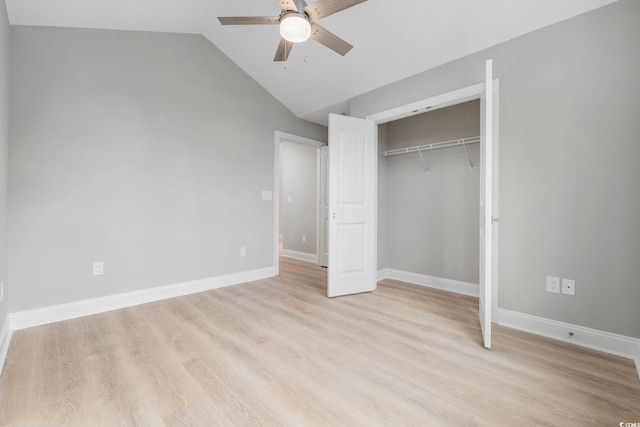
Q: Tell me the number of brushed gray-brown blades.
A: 5